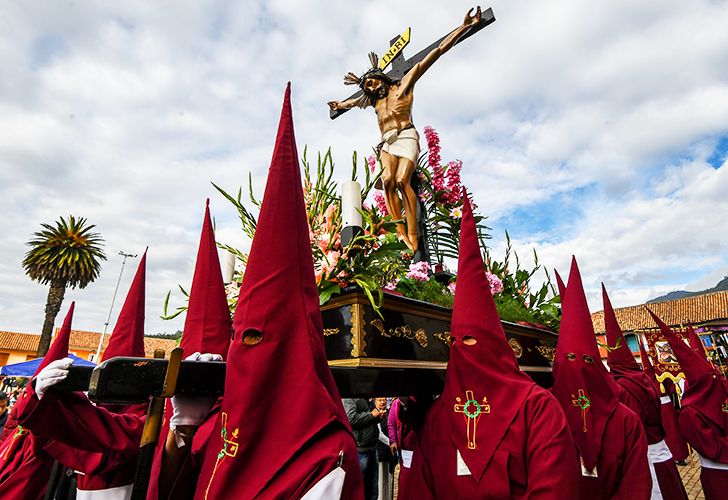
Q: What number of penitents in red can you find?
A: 11